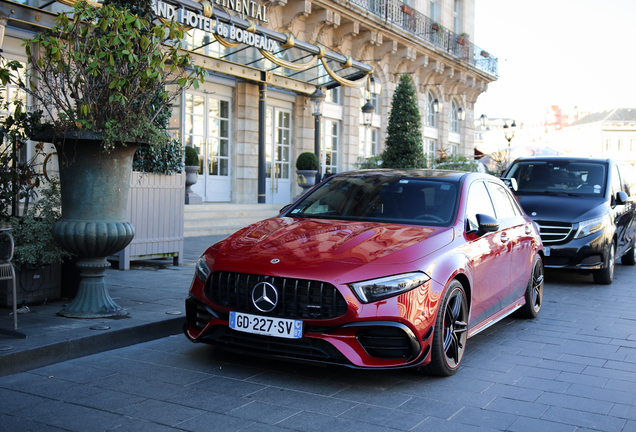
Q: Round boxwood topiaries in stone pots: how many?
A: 2